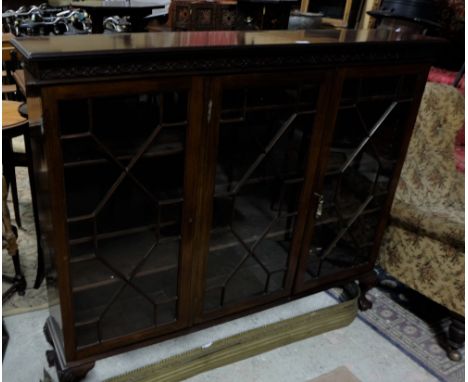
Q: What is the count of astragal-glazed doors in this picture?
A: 3